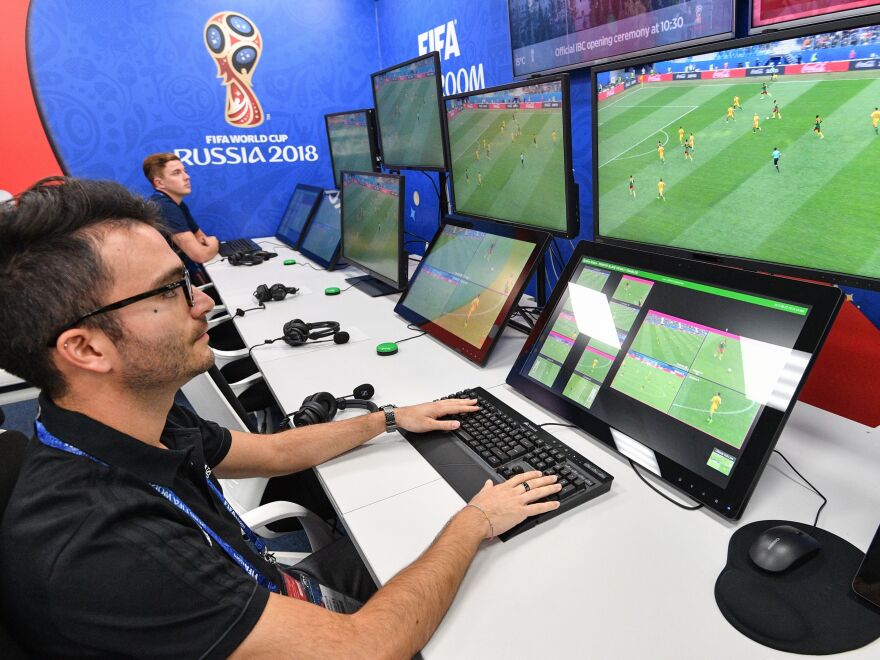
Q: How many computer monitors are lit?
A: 11